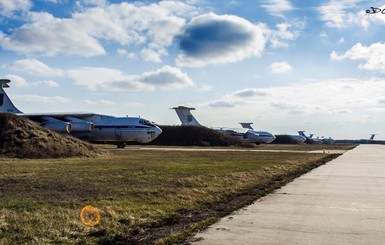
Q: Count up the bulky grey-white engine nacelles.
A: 2